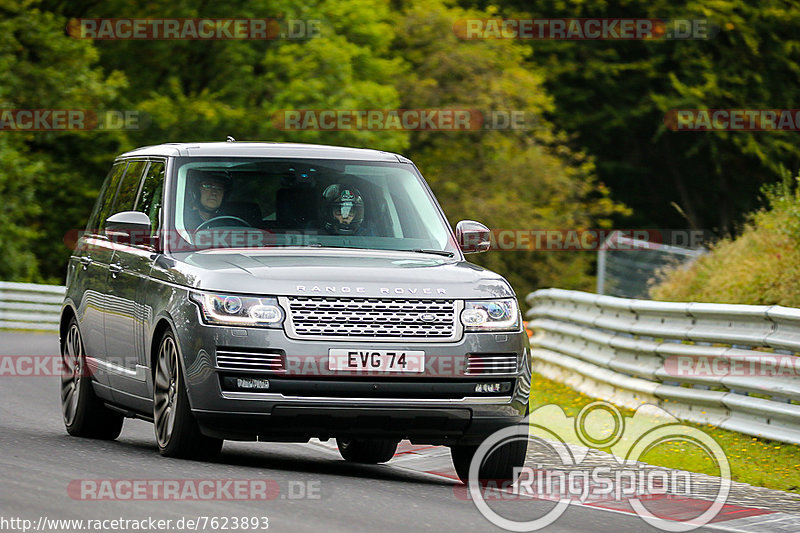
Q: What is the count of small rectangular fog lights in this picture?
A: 2